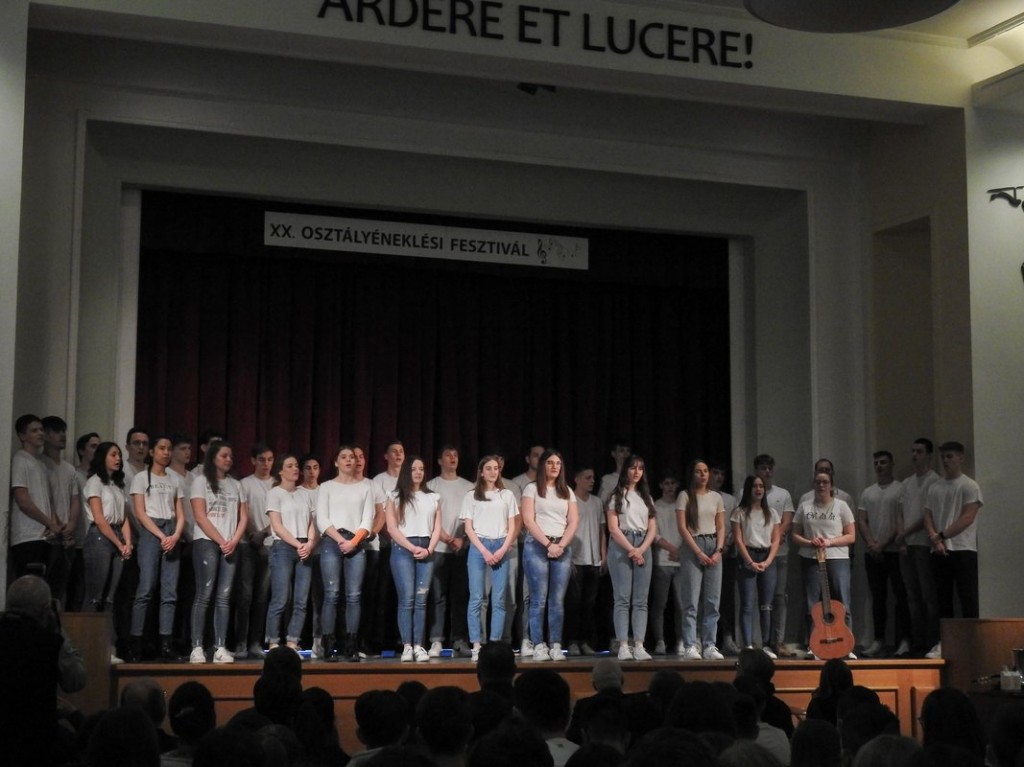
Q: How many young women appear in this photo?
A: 12